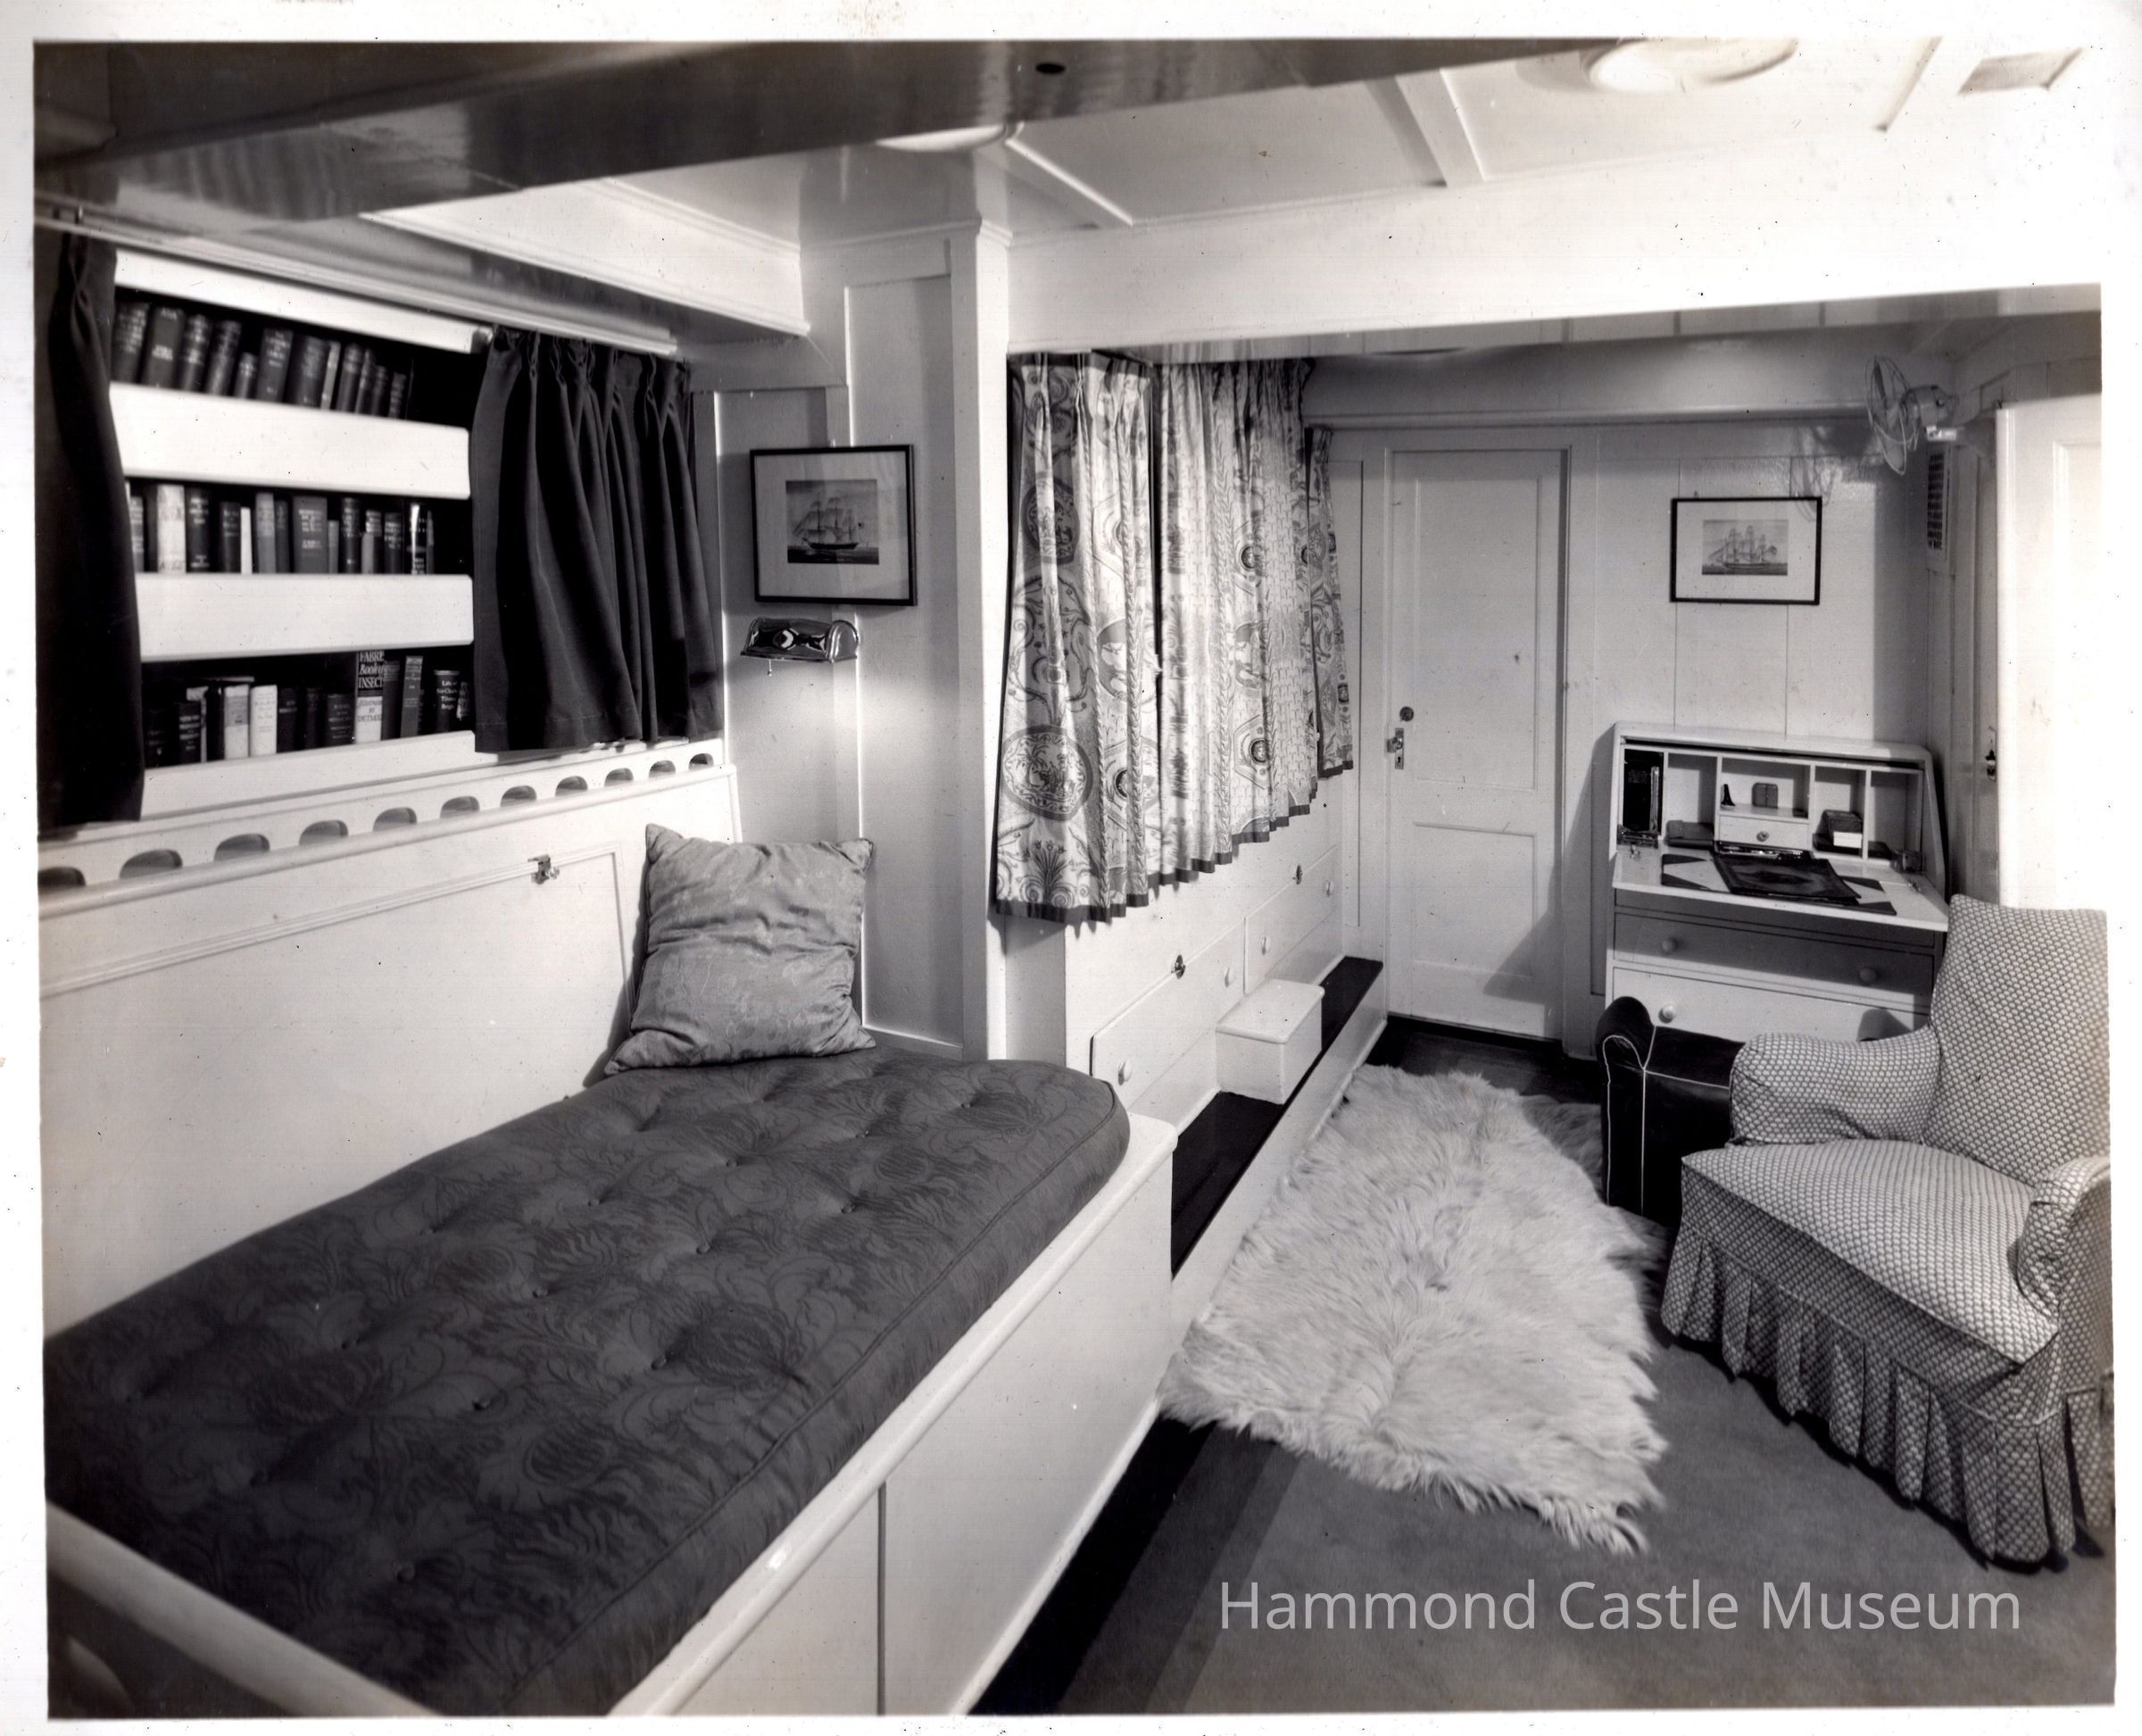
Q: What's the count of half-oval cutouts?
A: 11